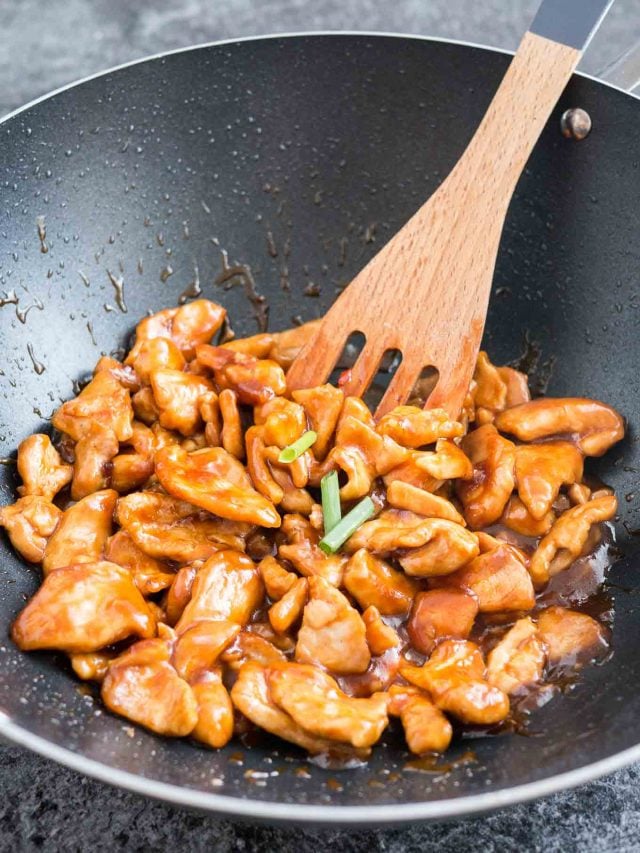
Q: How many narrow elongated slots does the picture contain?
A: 3